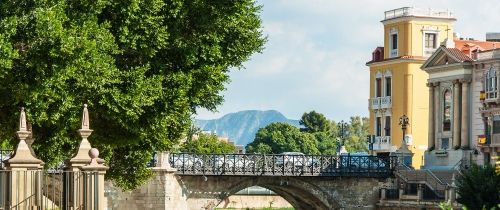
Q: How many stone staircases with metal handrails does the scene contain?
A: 1